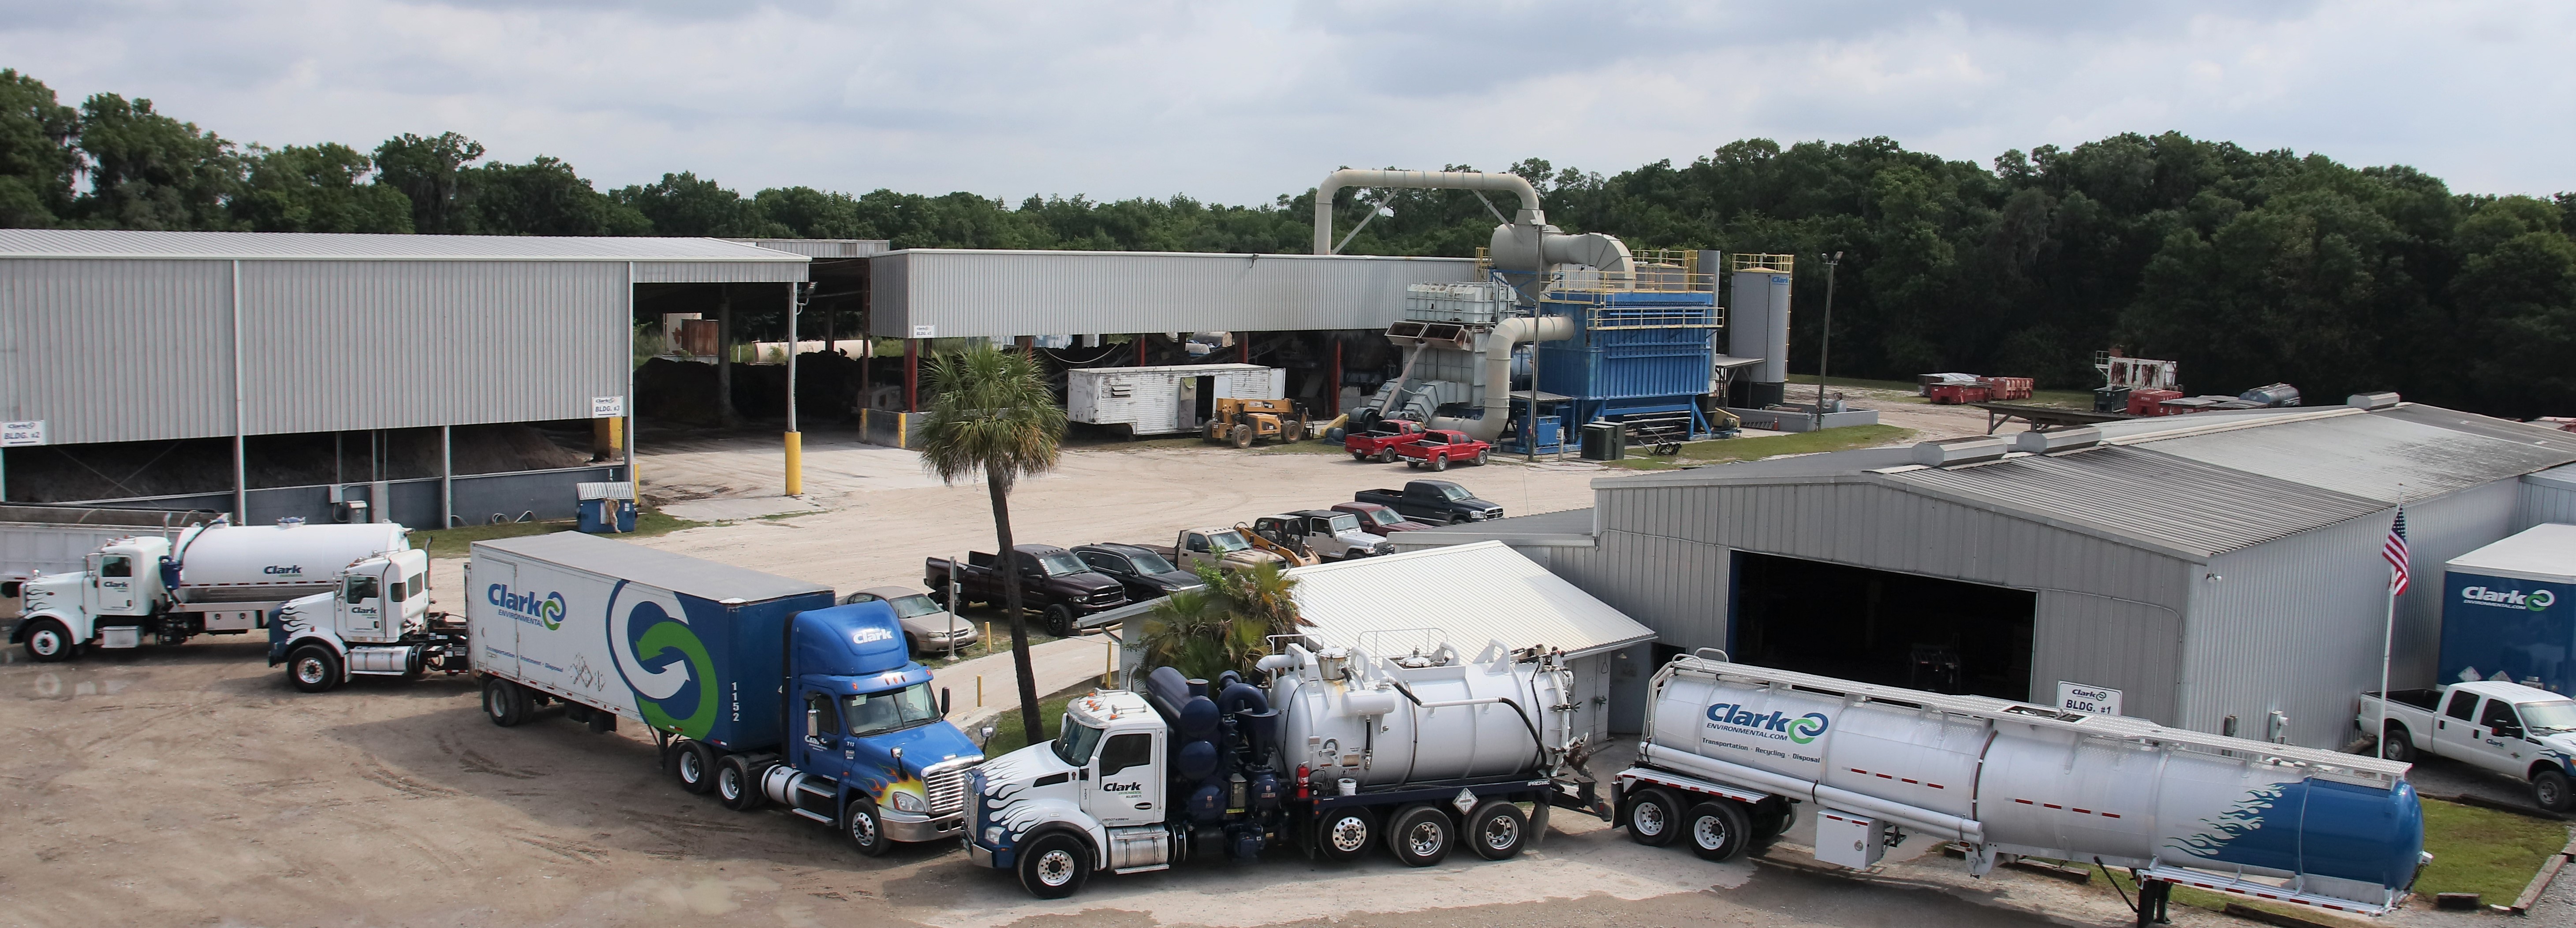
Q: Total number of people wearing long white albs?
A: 0